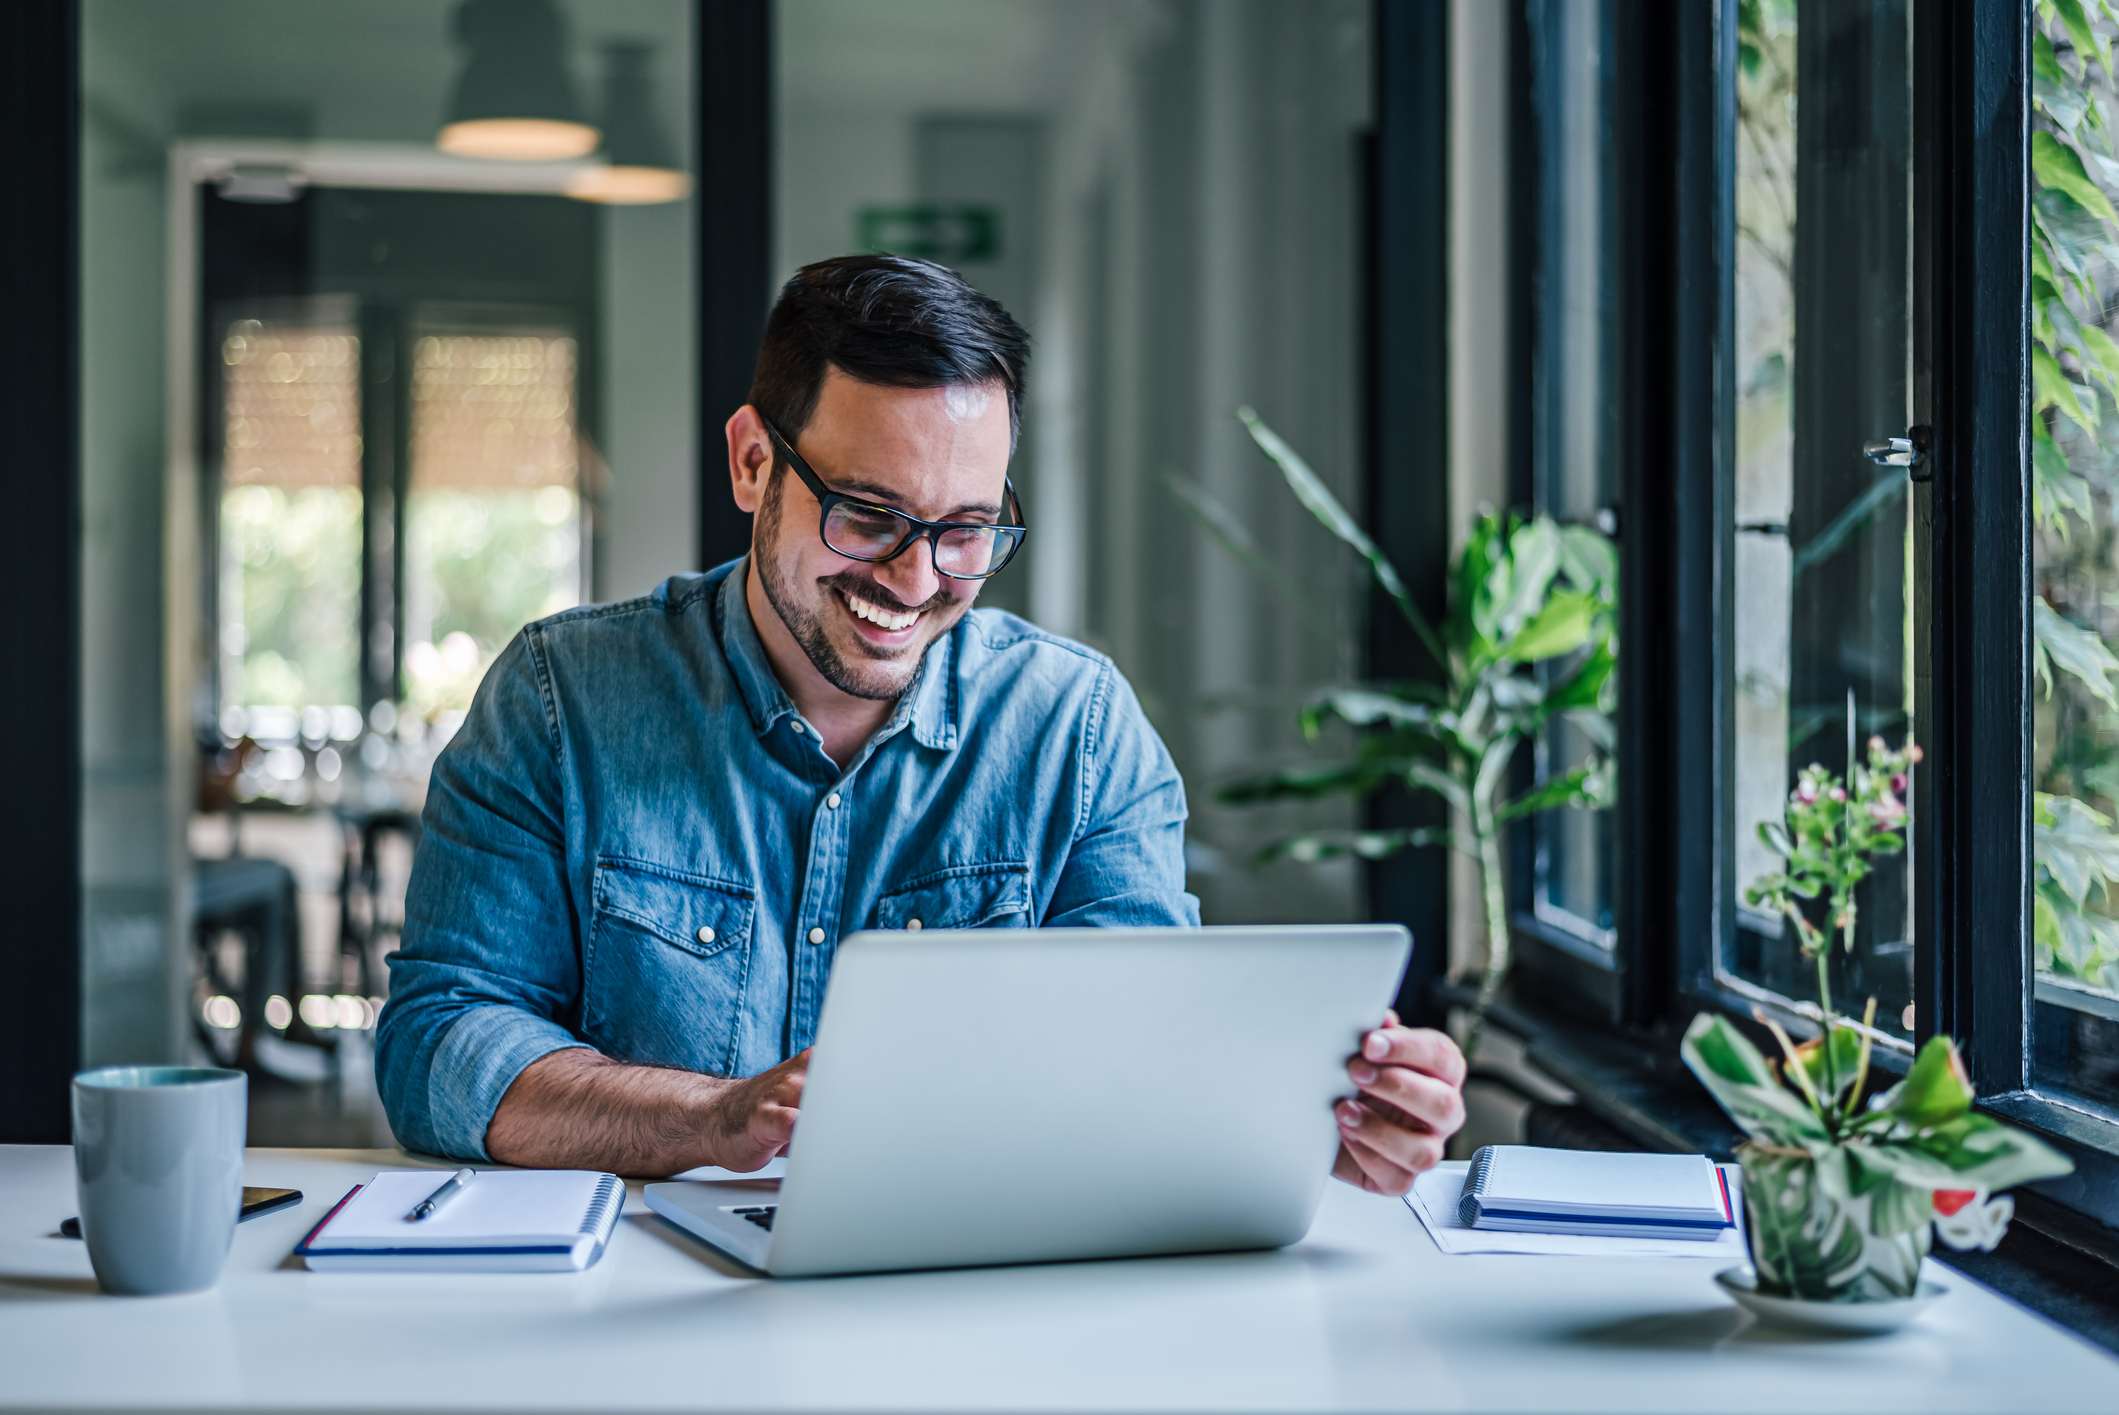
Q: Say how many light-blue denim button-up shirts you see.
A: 1